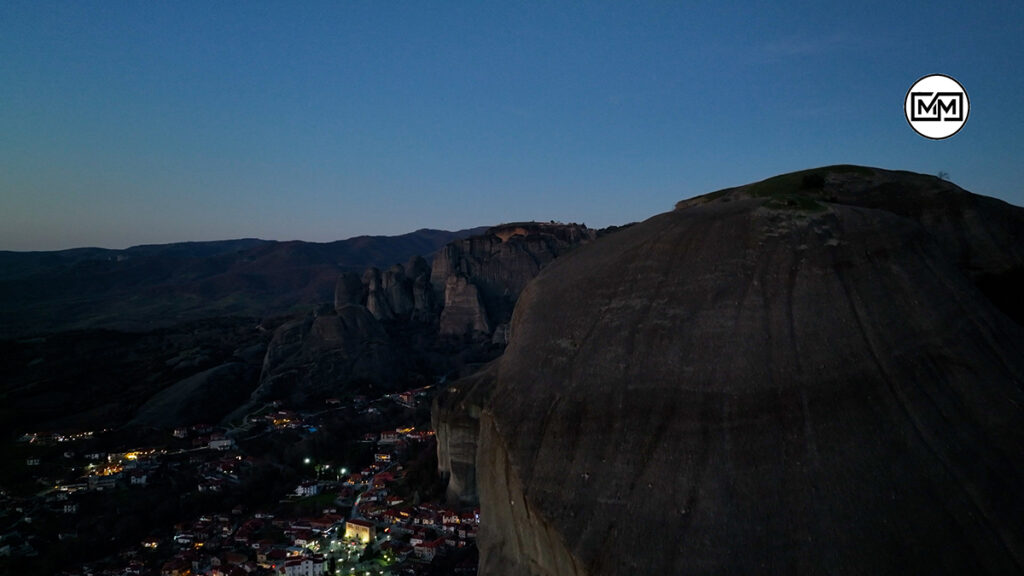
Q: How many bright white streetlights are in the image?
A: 2